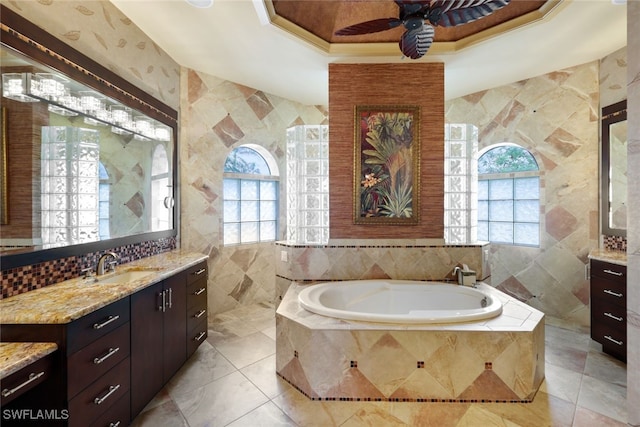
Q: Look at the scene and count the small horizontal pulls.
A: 13